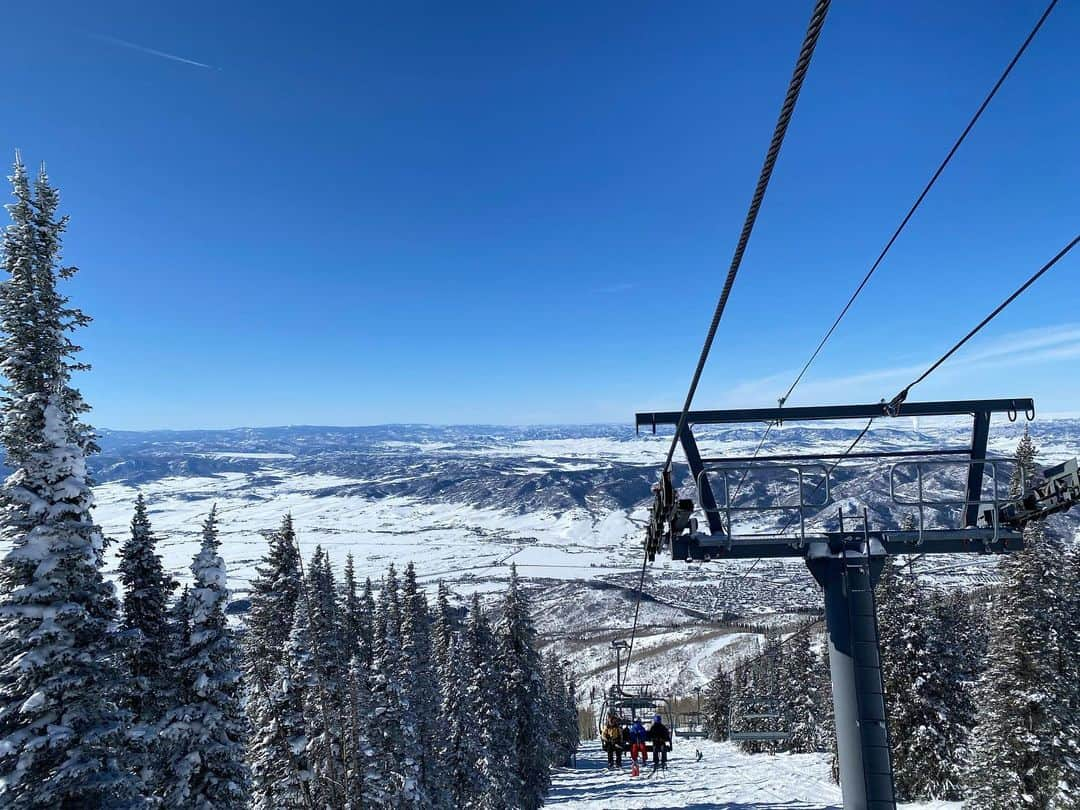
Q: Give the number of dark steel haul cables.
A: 3